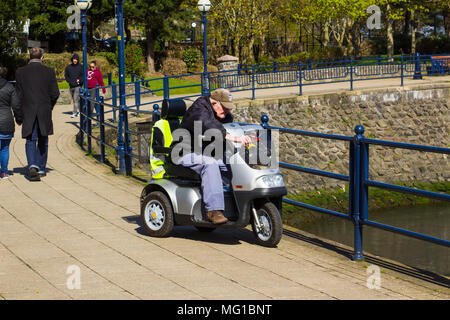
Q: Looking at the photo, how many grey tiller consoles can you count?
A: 1